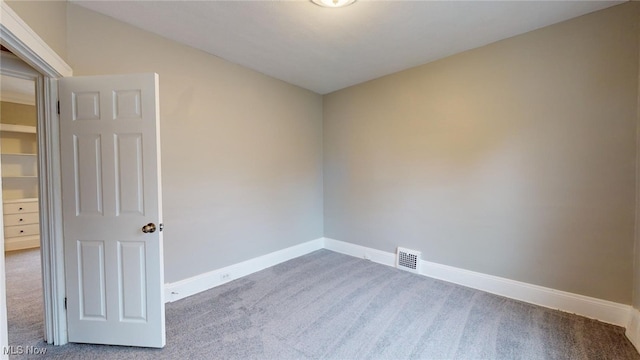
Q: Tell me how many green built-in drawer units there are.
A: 0